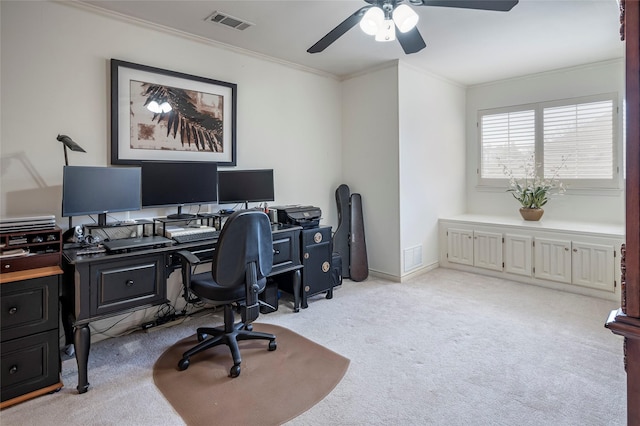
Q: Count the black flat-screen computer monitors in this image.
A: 3